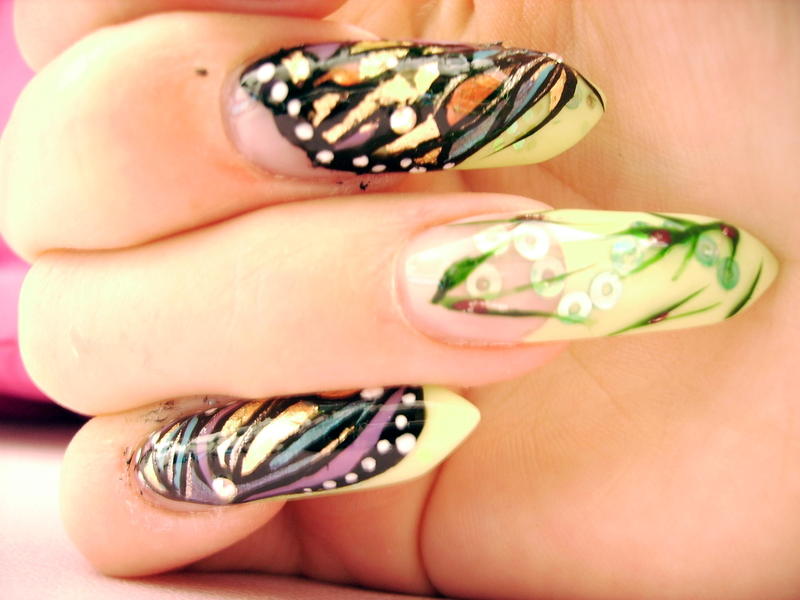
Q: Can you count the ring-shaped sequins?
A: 9